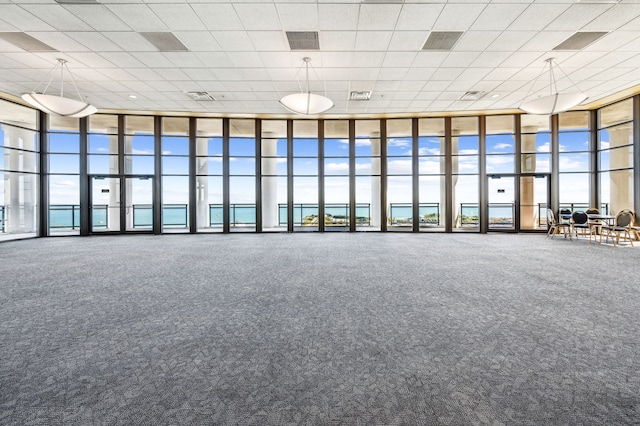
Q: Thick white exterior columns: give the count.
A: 8